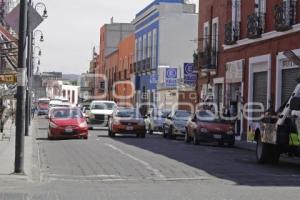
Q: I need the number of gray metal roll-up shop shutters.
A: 2